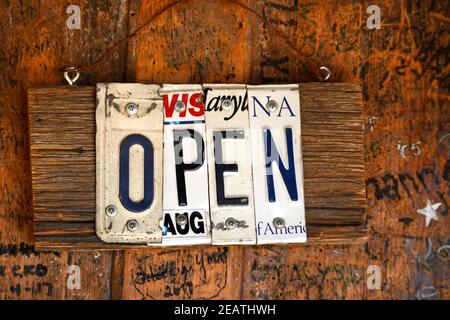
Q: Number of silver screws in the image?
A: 9